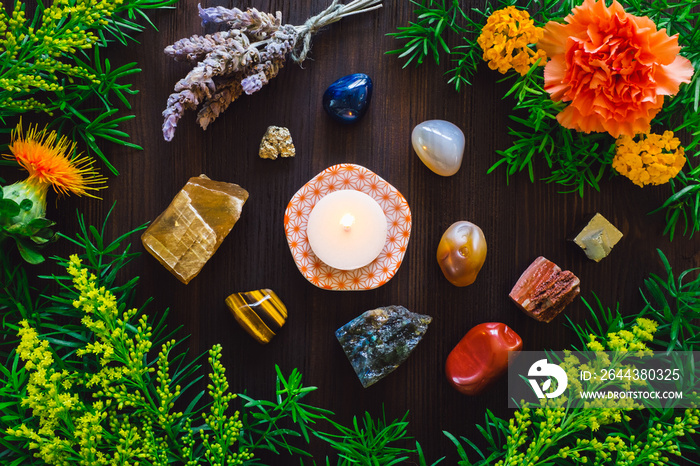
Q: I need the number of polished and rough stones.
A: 10